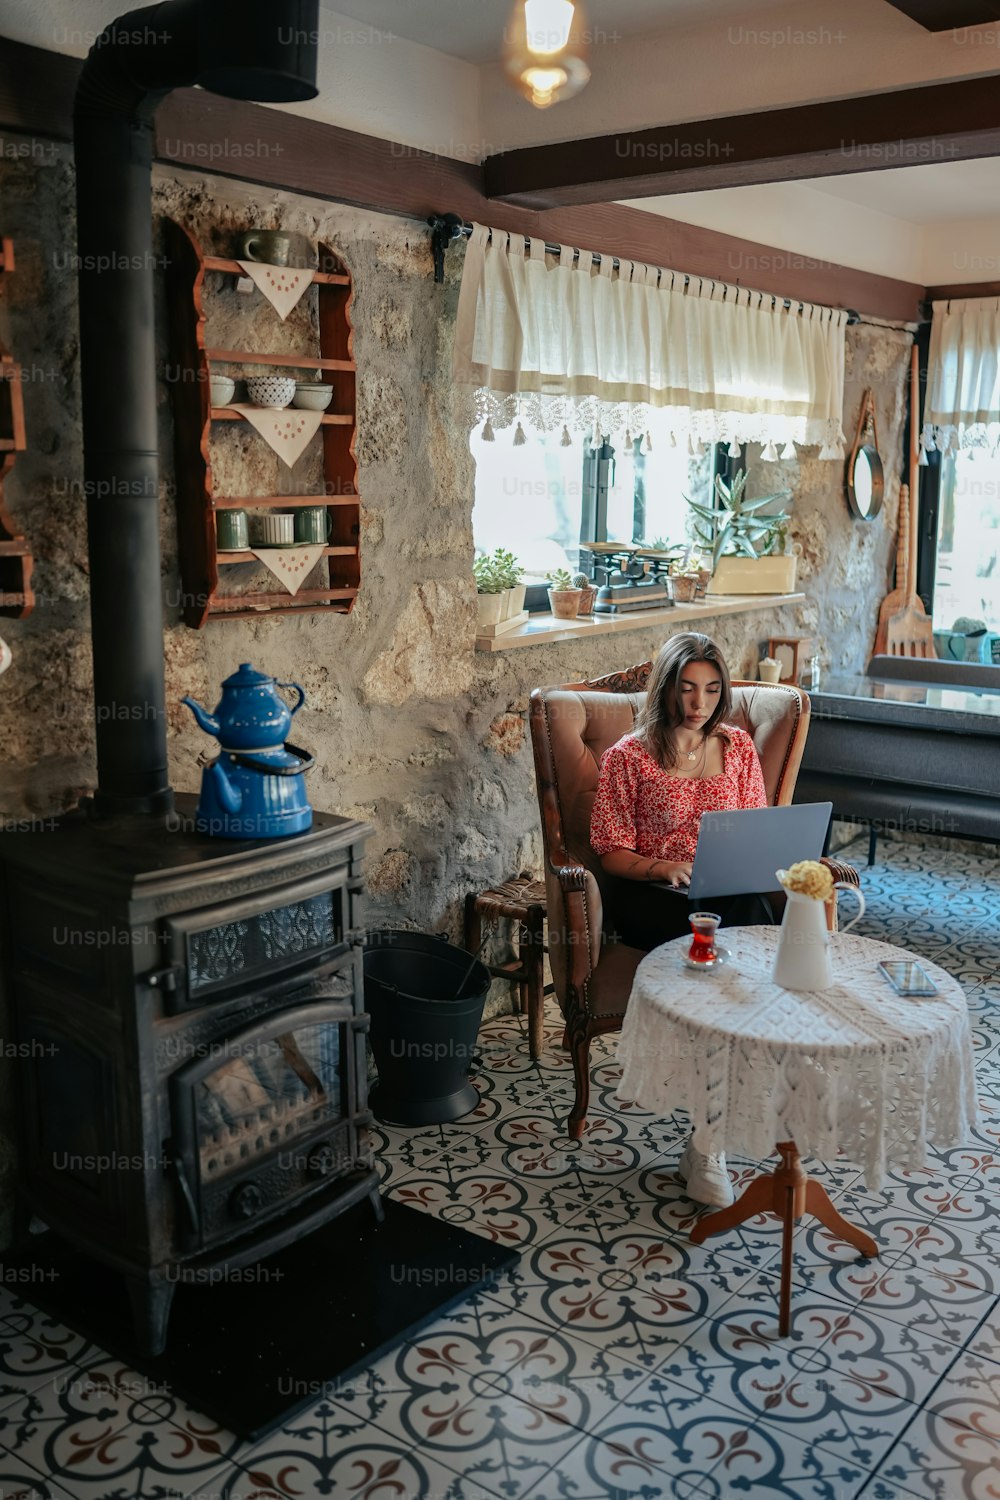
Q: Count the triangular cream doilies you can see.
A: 3